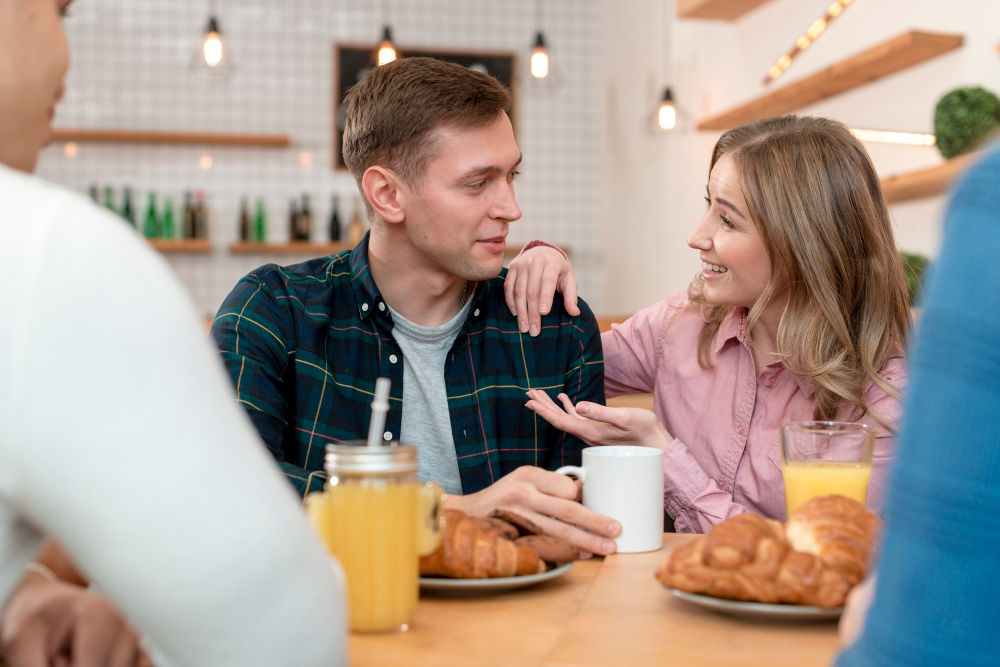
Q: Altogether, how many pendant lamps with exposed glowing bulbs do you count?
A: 4